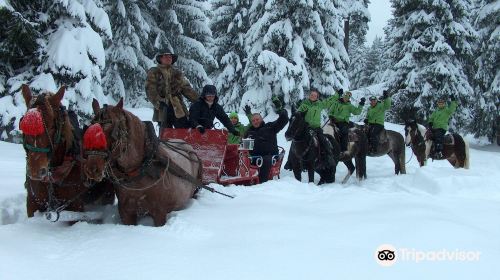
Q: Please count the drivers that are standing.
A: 1